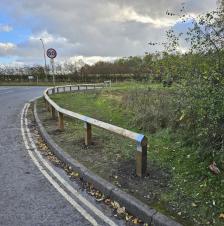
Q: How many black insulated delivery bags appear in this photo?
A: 0